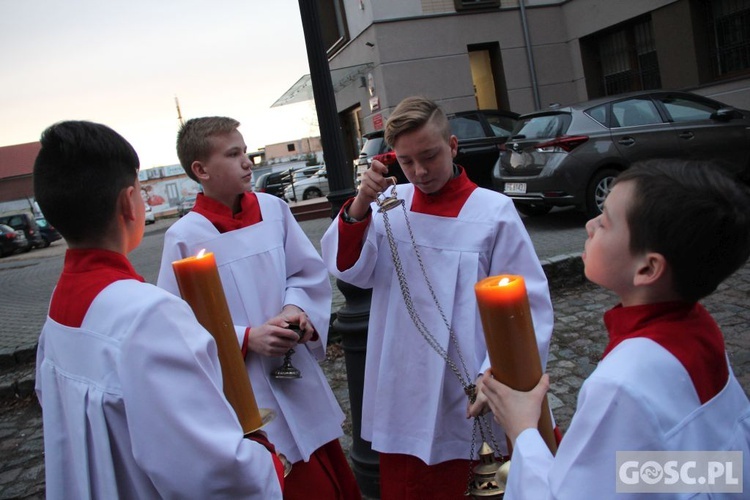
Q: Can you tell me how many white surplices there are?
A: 4